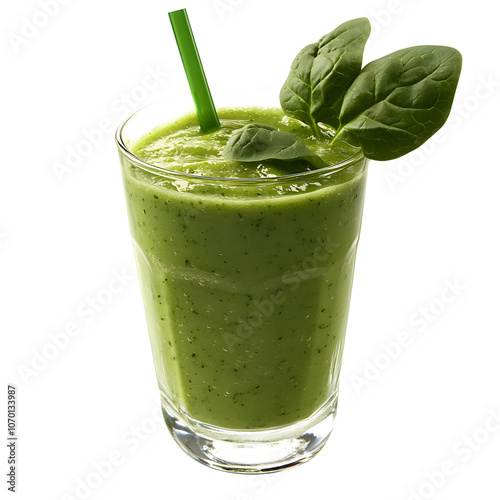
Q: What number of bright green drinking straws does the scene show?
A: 1